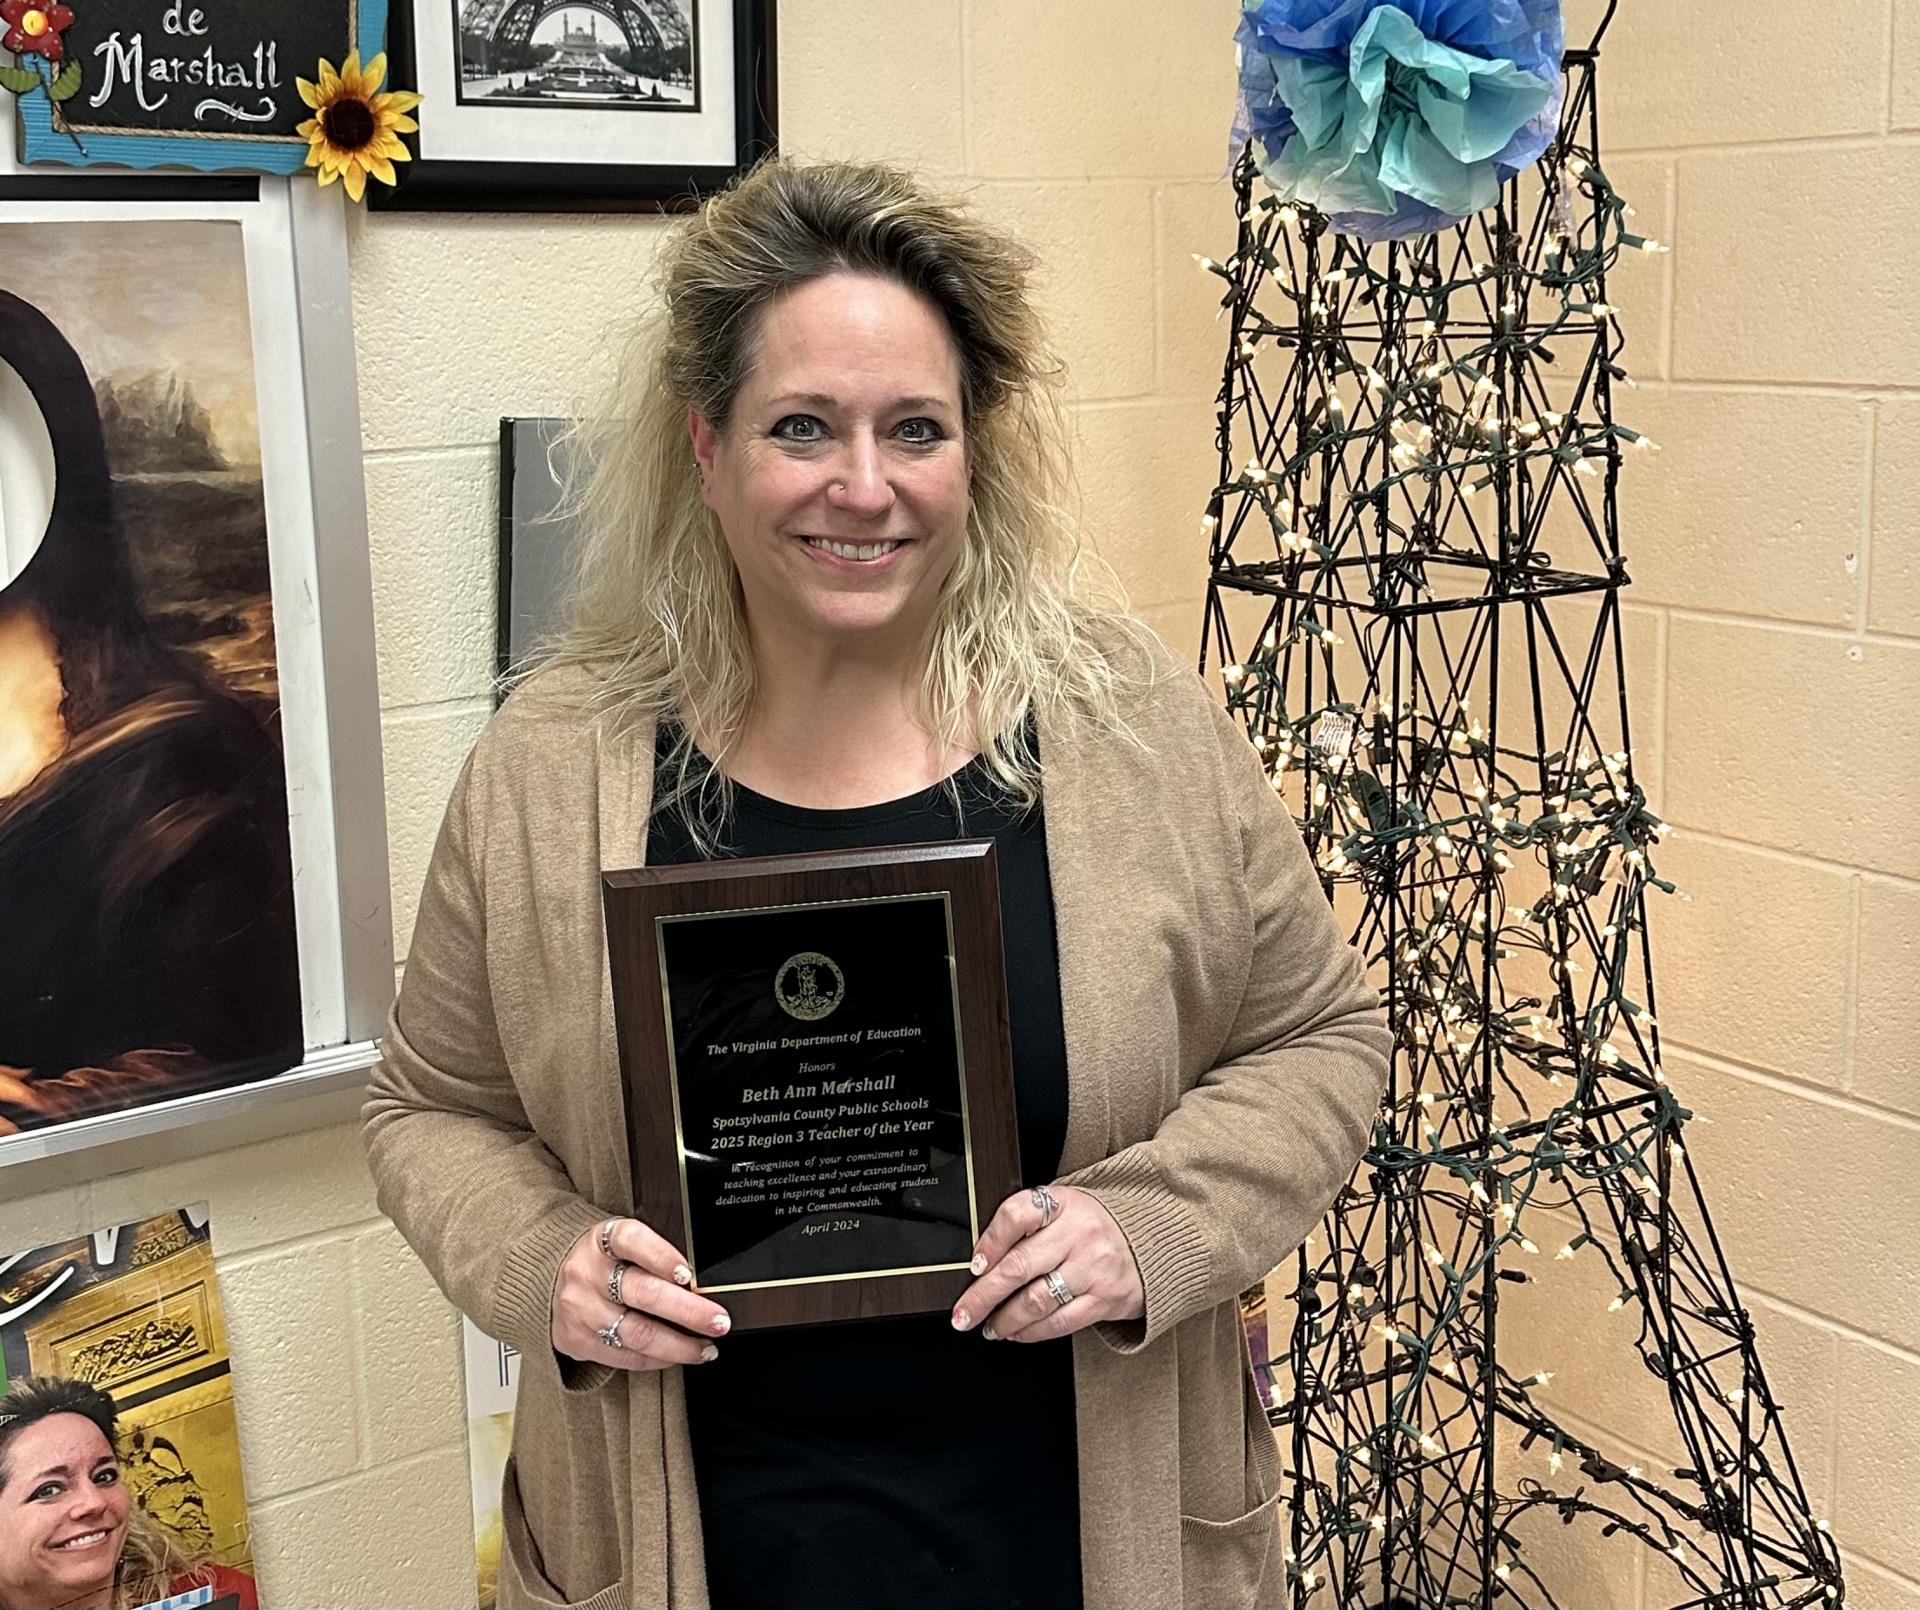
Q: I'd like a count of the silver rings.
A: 5